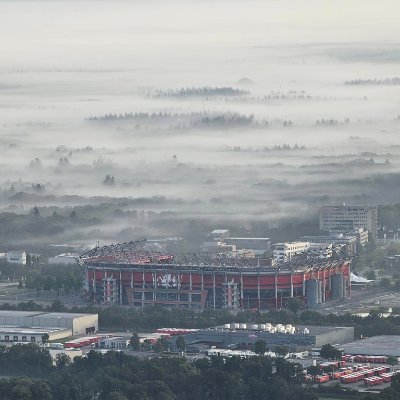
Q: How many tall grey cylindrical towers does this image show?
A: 2